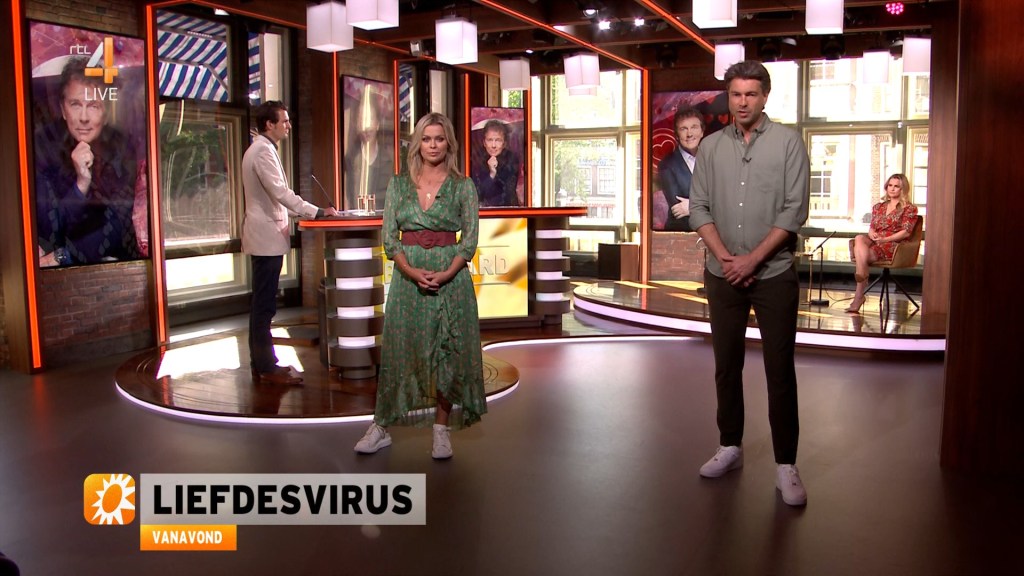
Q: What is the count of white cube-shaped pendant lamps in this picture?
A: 11